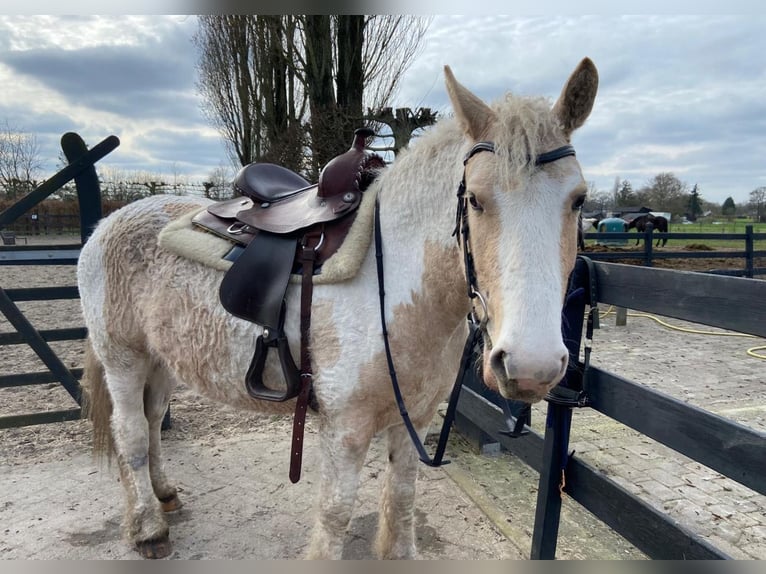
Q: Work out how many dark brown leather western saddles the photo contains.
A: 1